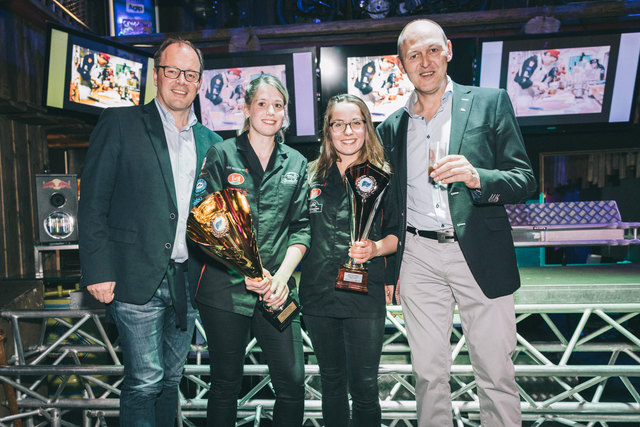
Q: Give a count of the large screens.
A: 4